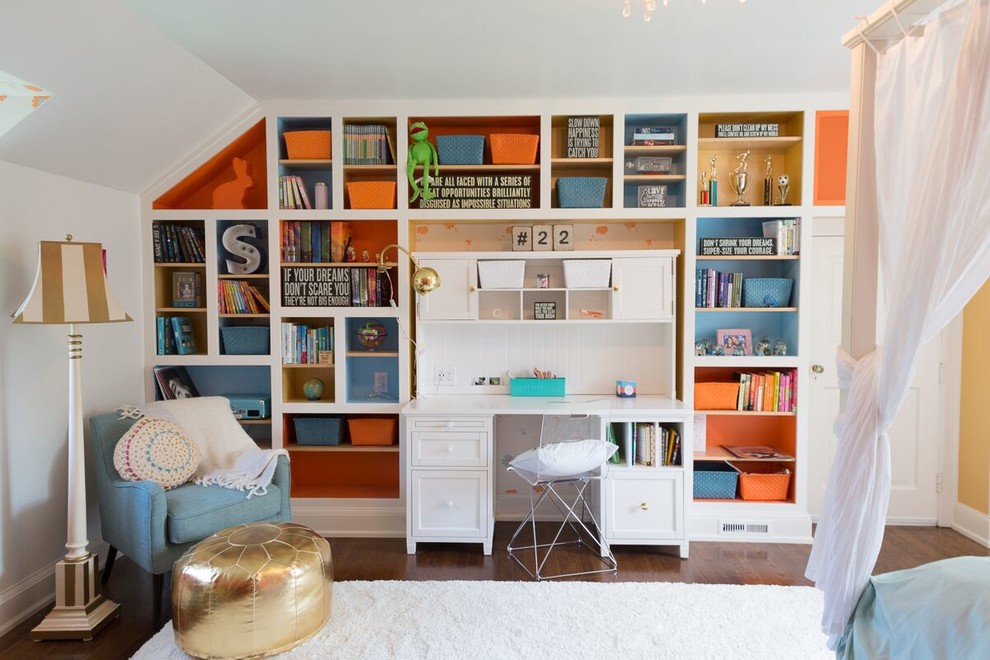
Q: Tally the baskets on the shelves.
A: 14